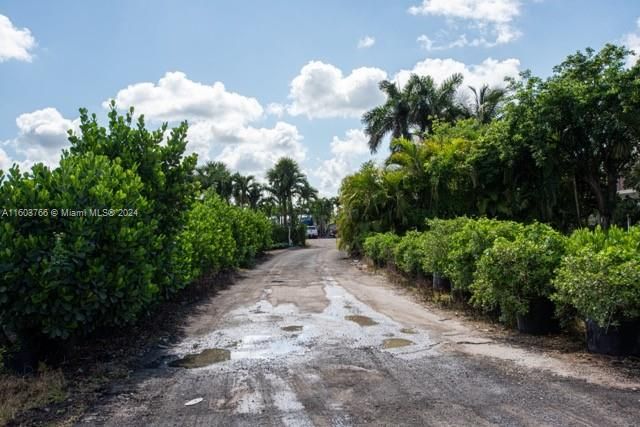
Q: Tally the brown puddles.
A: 5